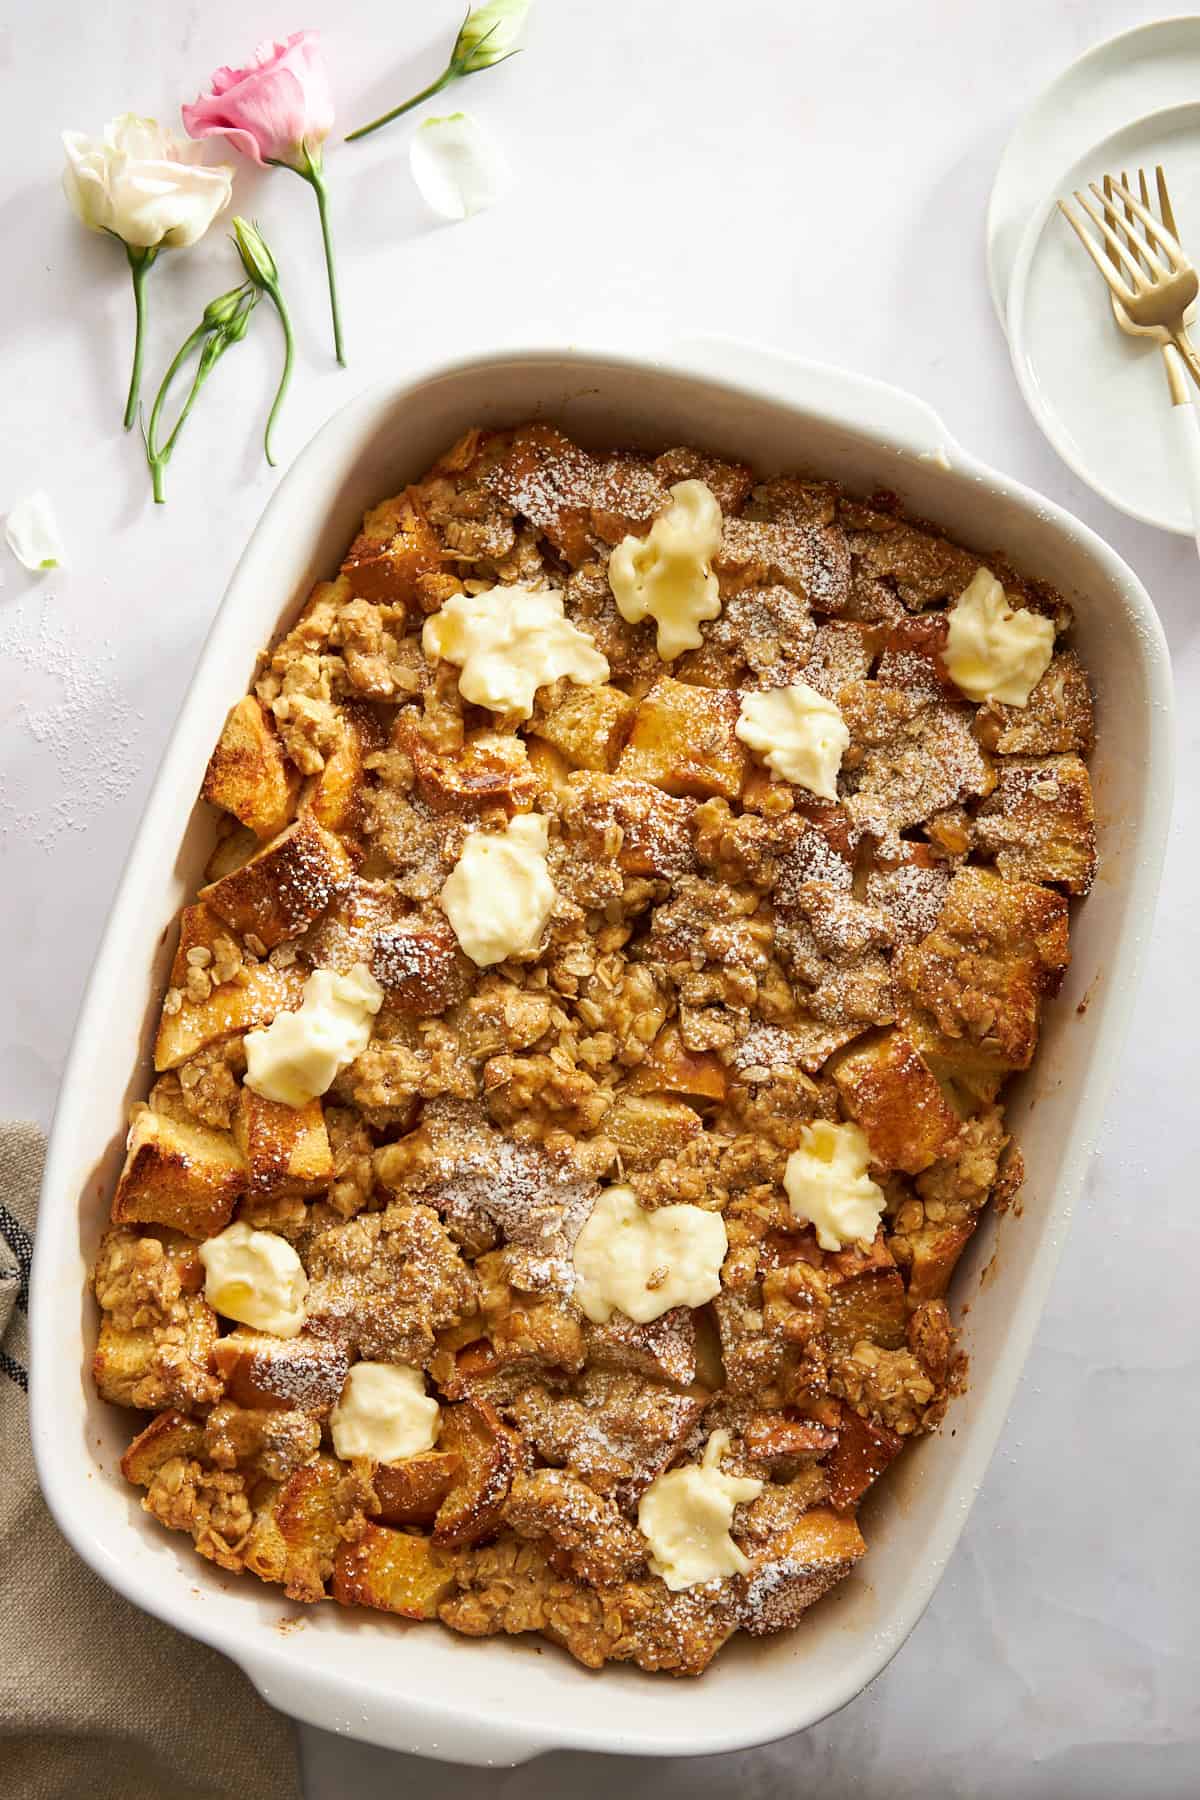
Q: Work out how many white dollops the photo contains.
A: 11